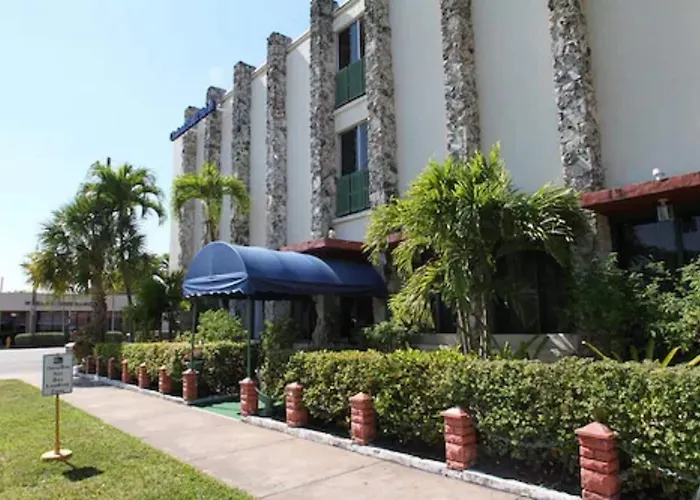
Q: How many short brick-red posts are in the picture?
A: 12